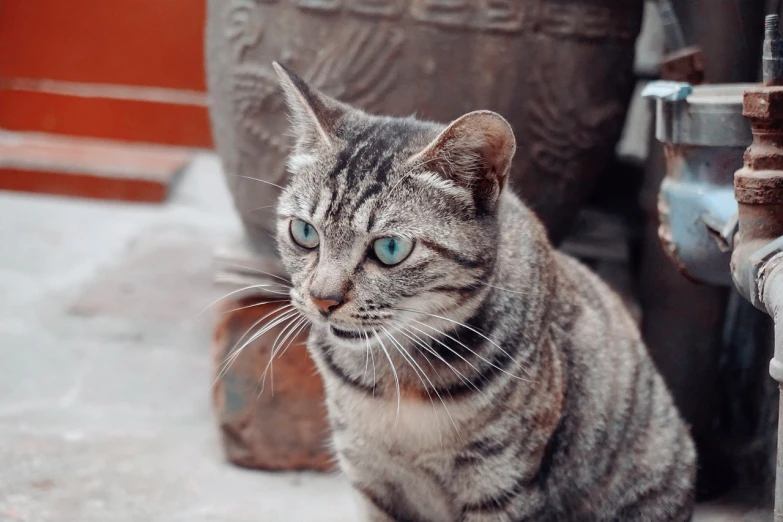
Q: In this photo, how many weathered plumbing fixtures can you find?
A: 2